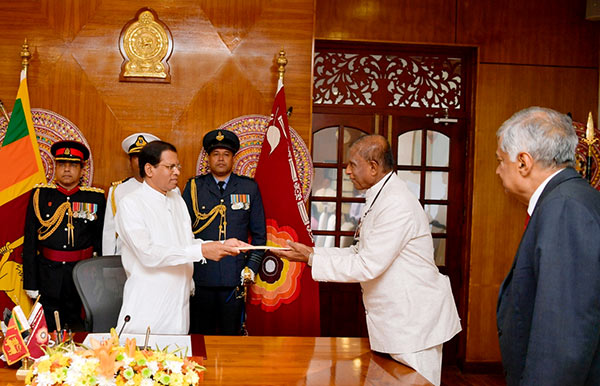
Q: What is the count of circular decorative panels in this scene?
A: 3